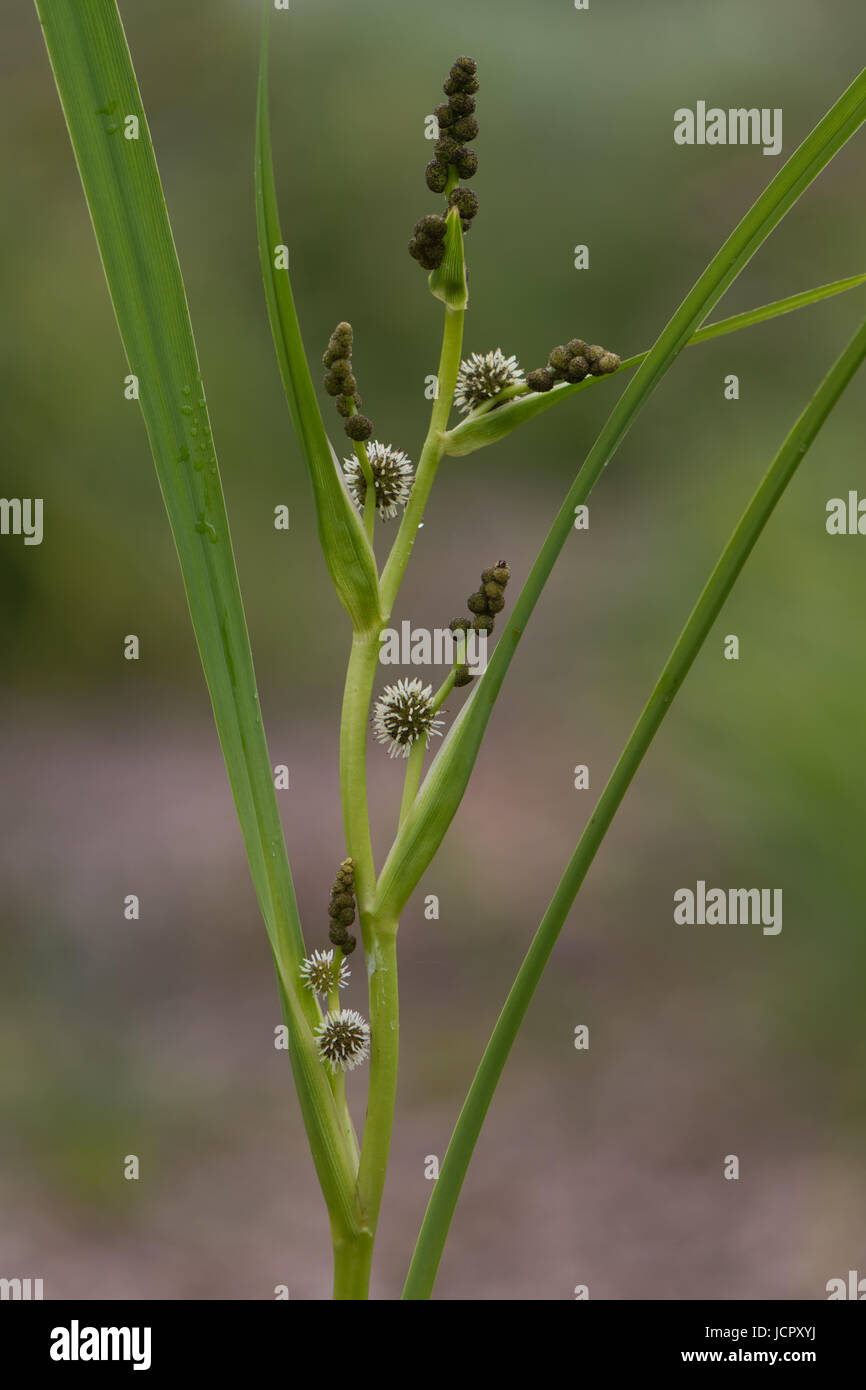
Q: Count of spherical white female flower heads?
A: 5